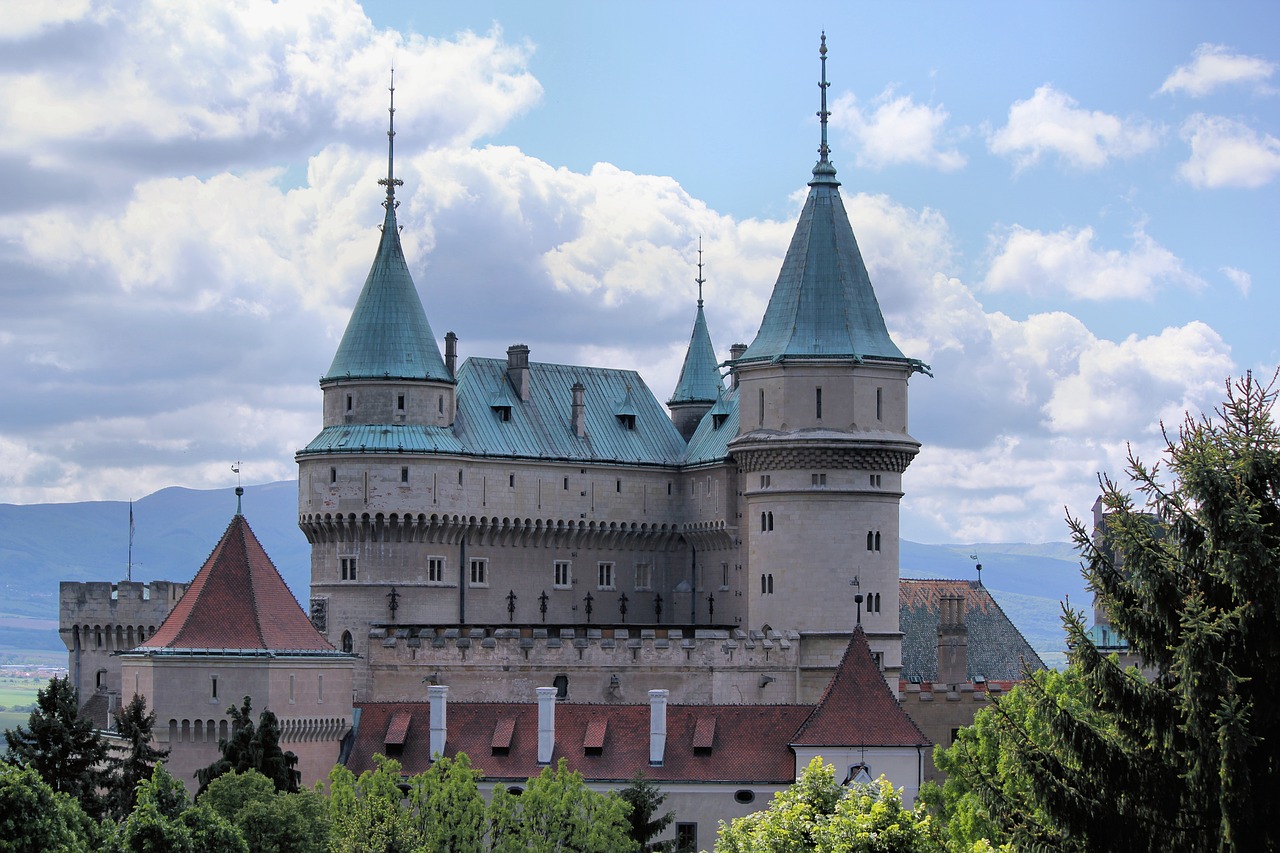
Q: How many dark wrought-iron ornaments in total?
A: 7